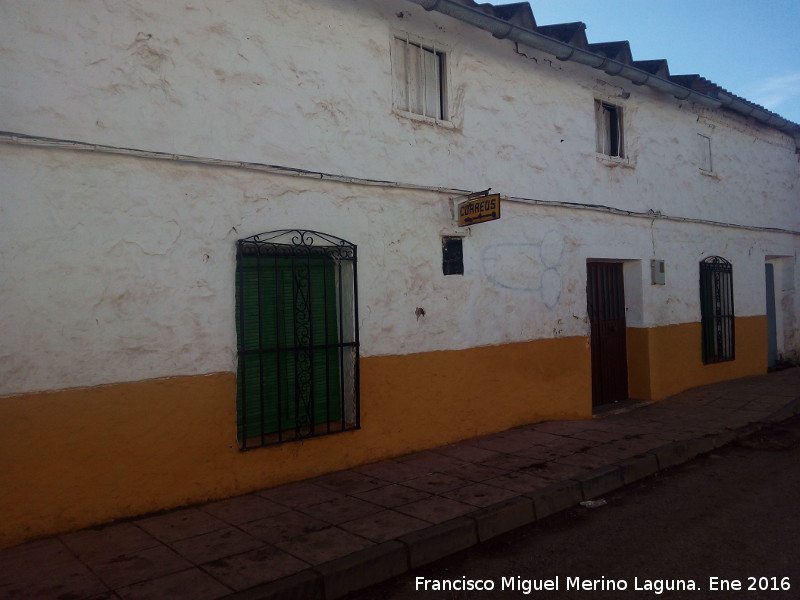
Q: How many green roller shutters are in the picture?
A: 2